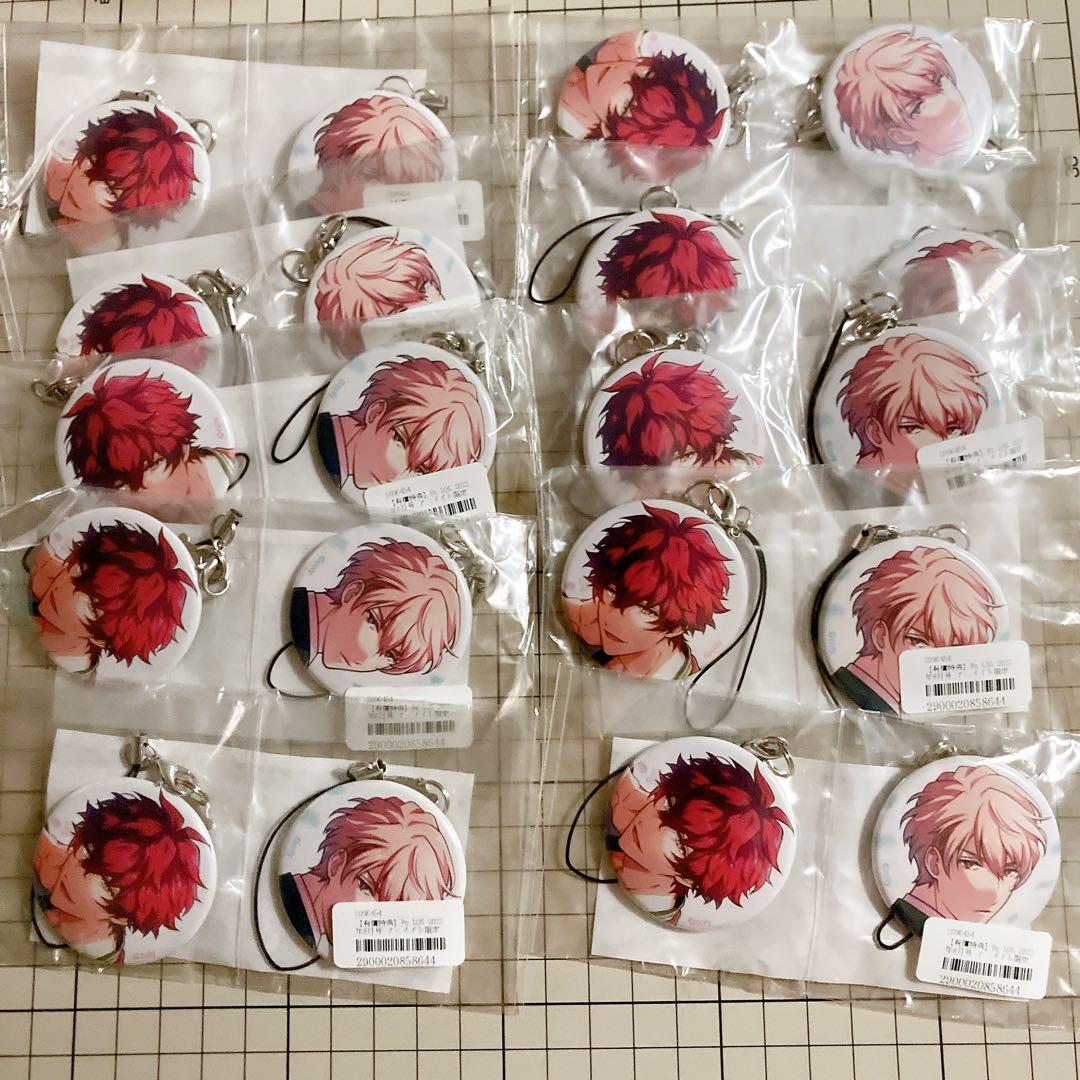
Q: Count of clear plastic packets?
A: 10